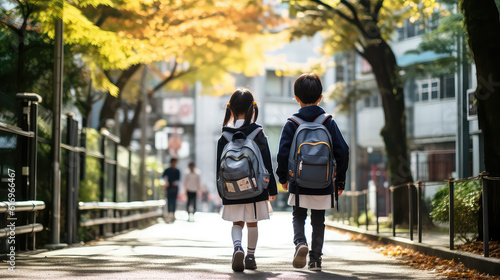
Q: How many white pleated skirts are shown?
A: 1